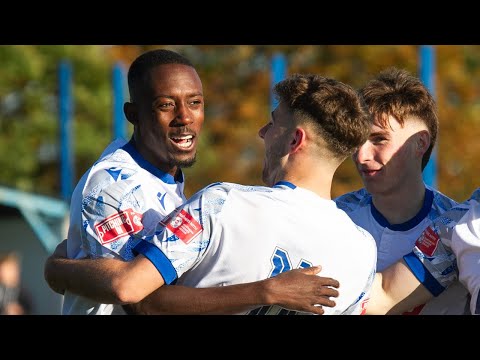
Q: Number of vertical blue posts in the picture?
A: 4